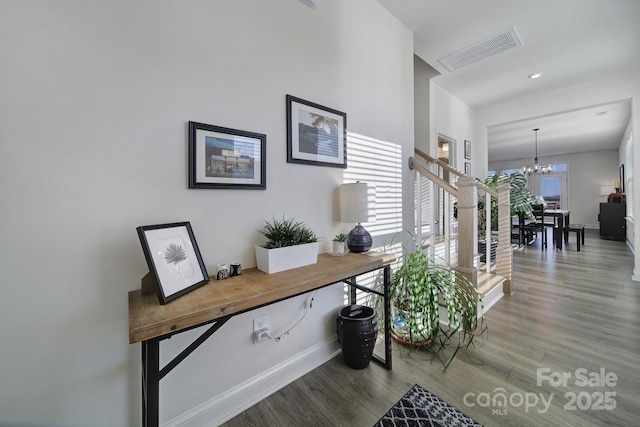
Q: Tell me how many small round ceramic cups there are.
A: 2